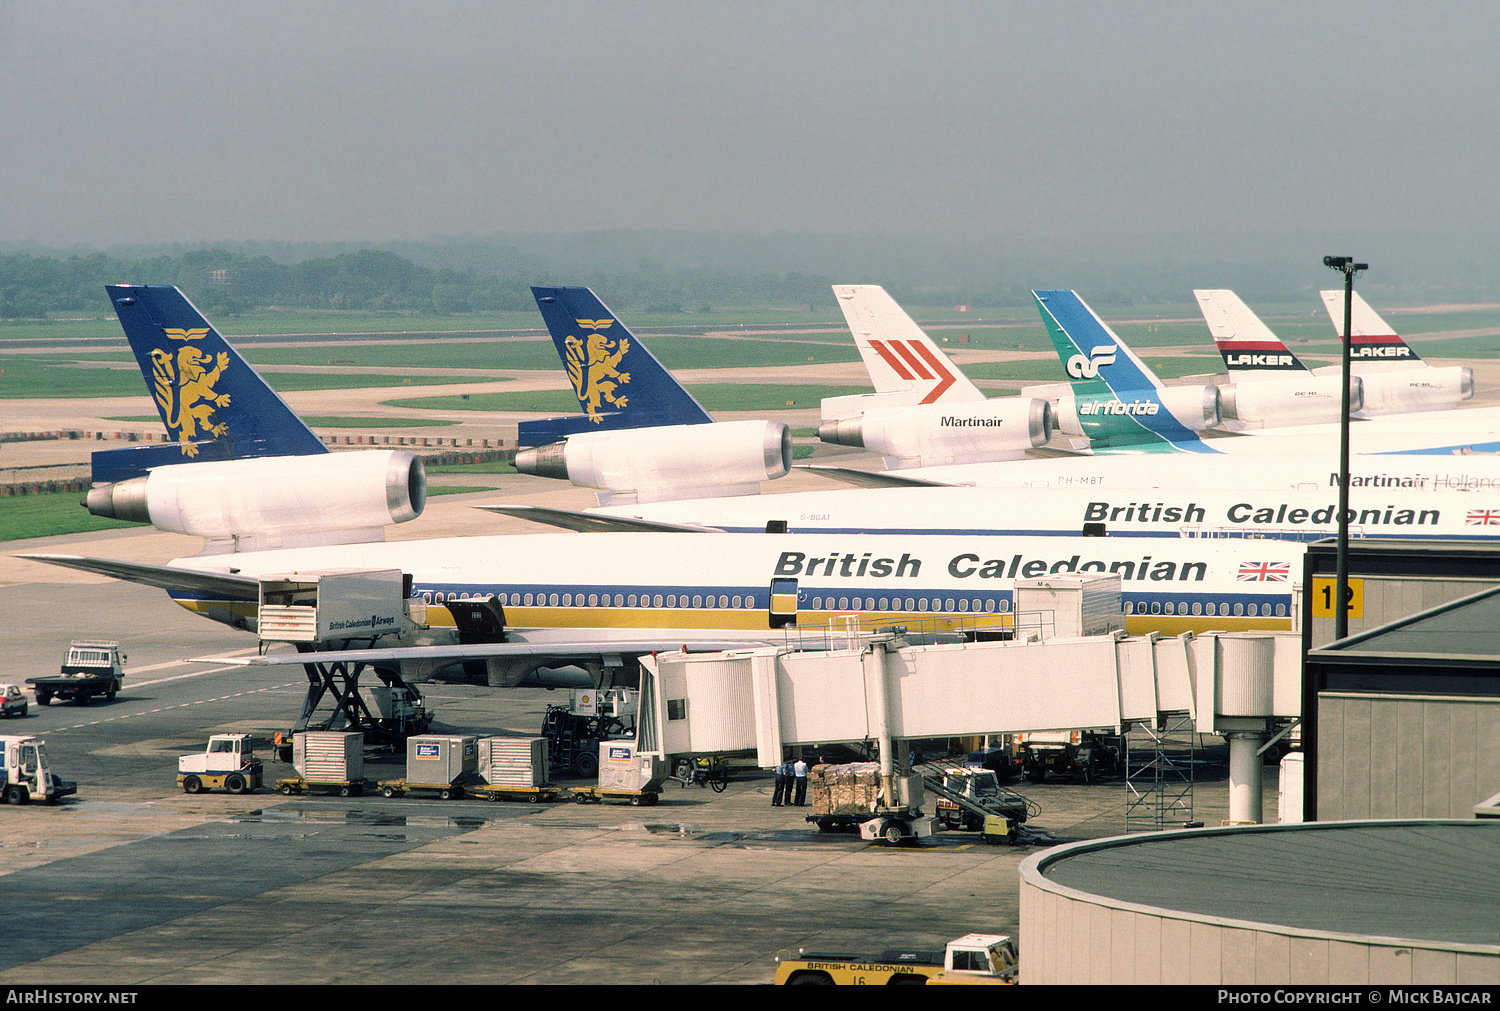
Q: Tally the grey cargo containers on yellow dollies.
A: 4